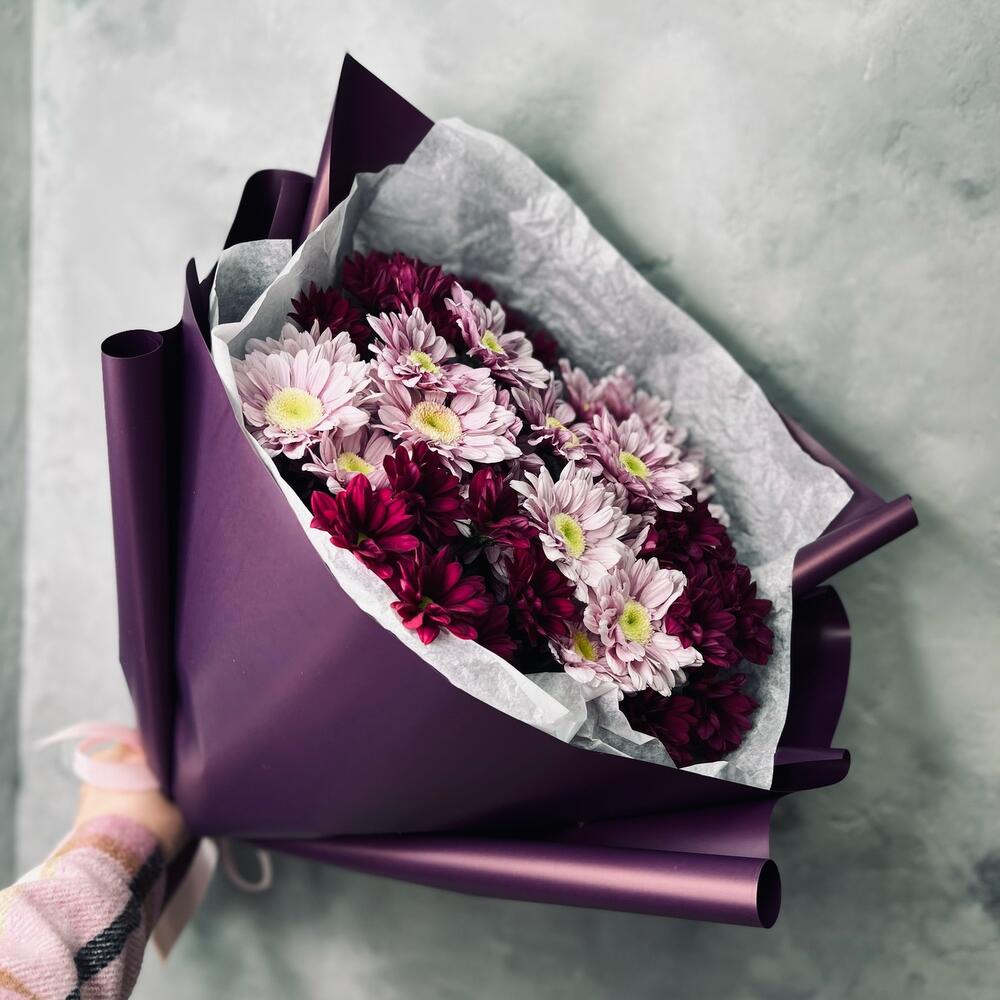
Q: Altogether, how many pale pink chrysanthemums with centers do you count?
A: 10